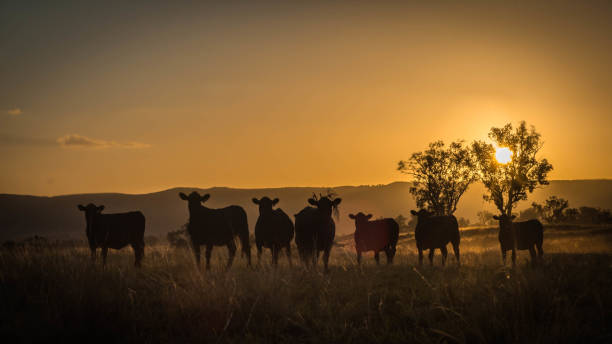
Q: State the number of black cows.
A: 7